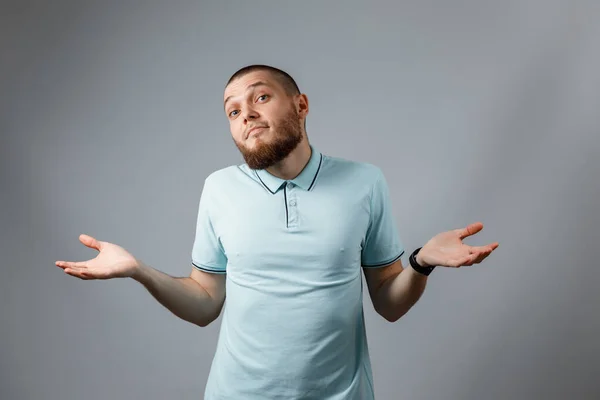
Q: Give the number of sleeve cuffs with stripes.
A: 2